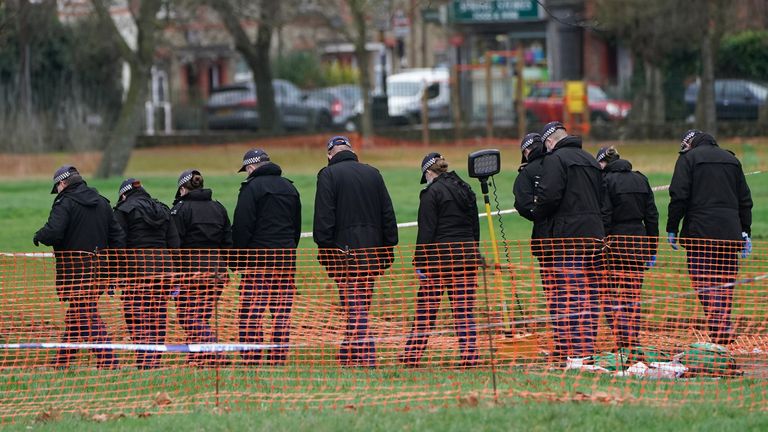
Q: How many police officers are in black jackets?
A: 10